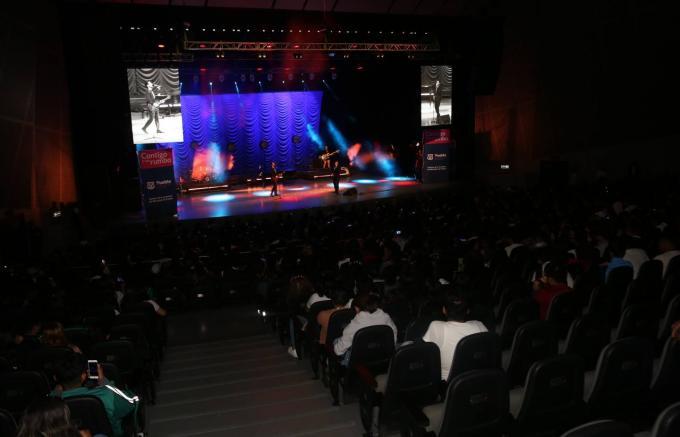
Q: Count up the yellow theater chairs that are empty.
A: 0